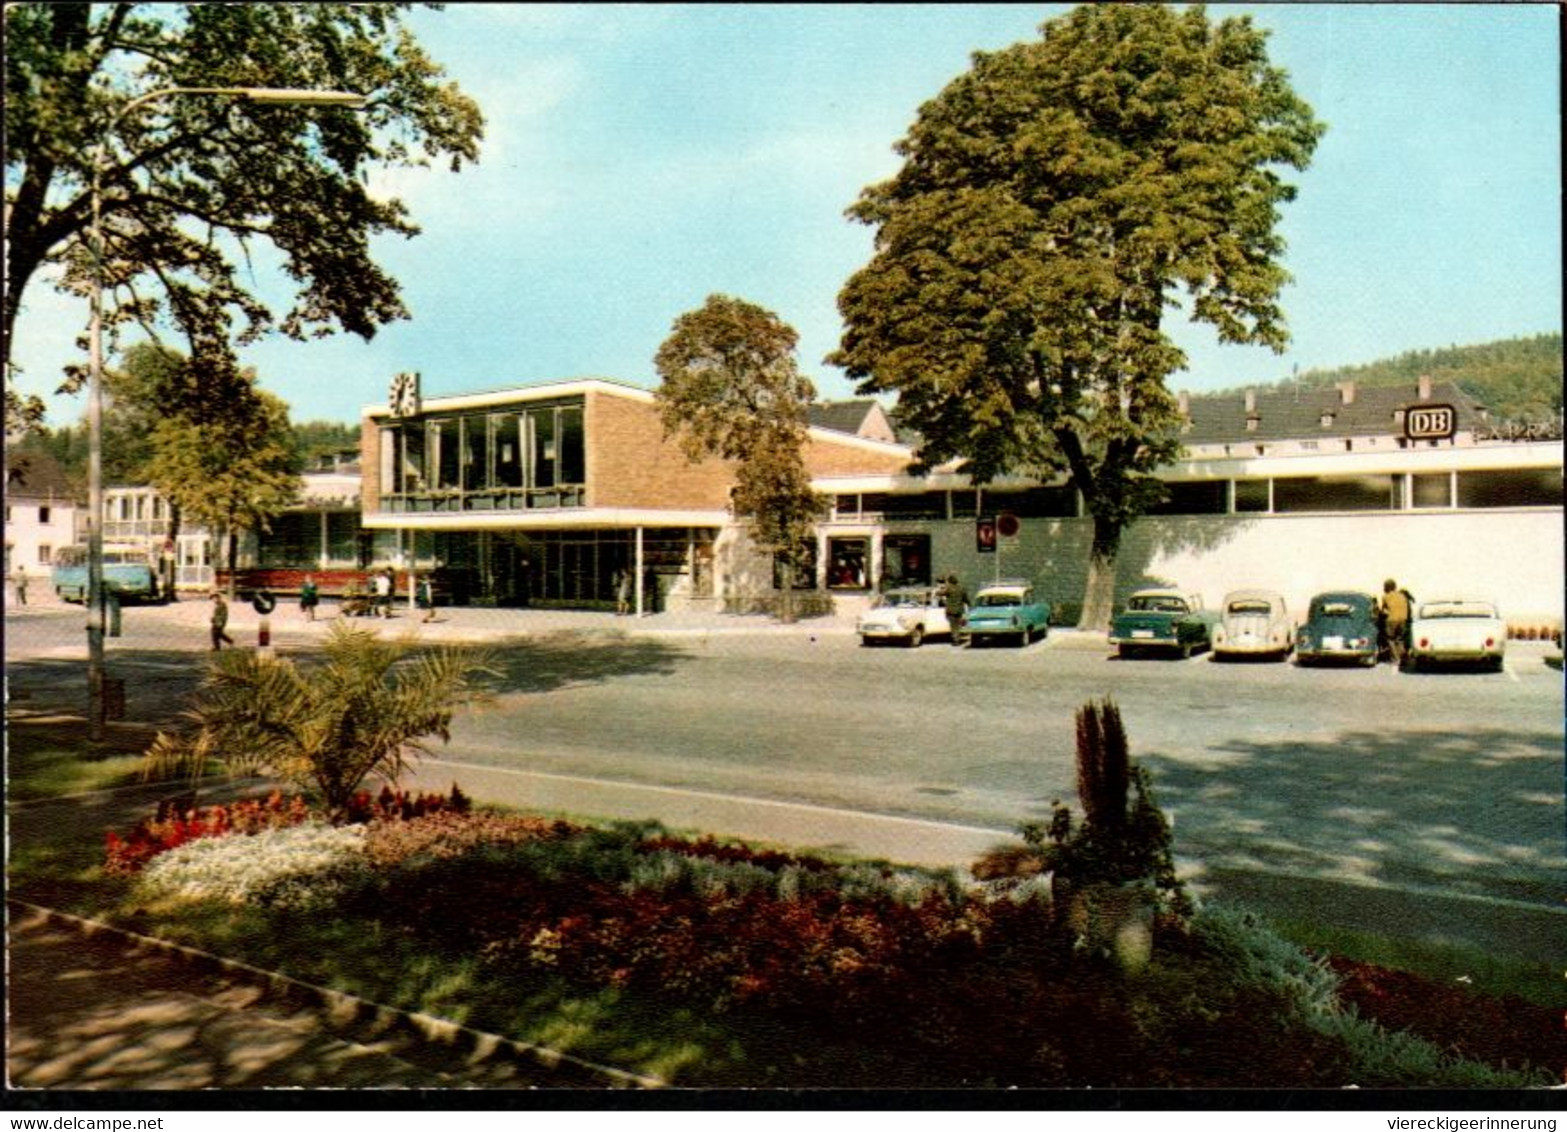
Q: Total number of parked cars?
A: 6